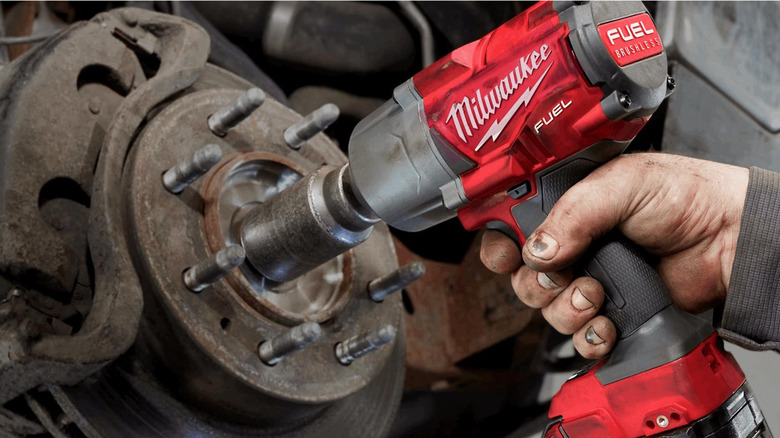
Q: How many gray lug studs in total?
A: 7